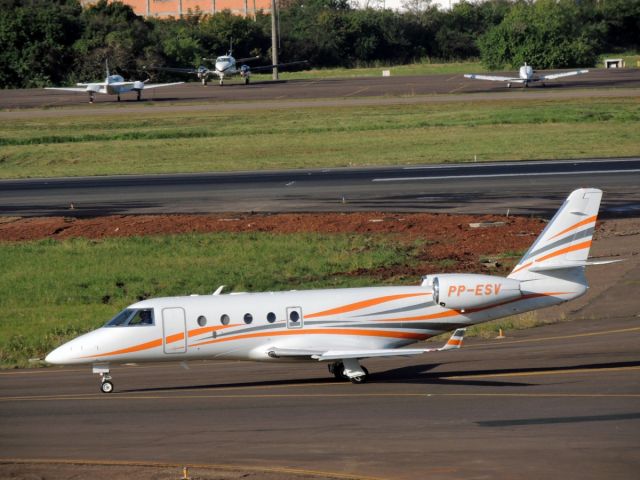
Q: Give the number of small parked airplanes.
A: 3